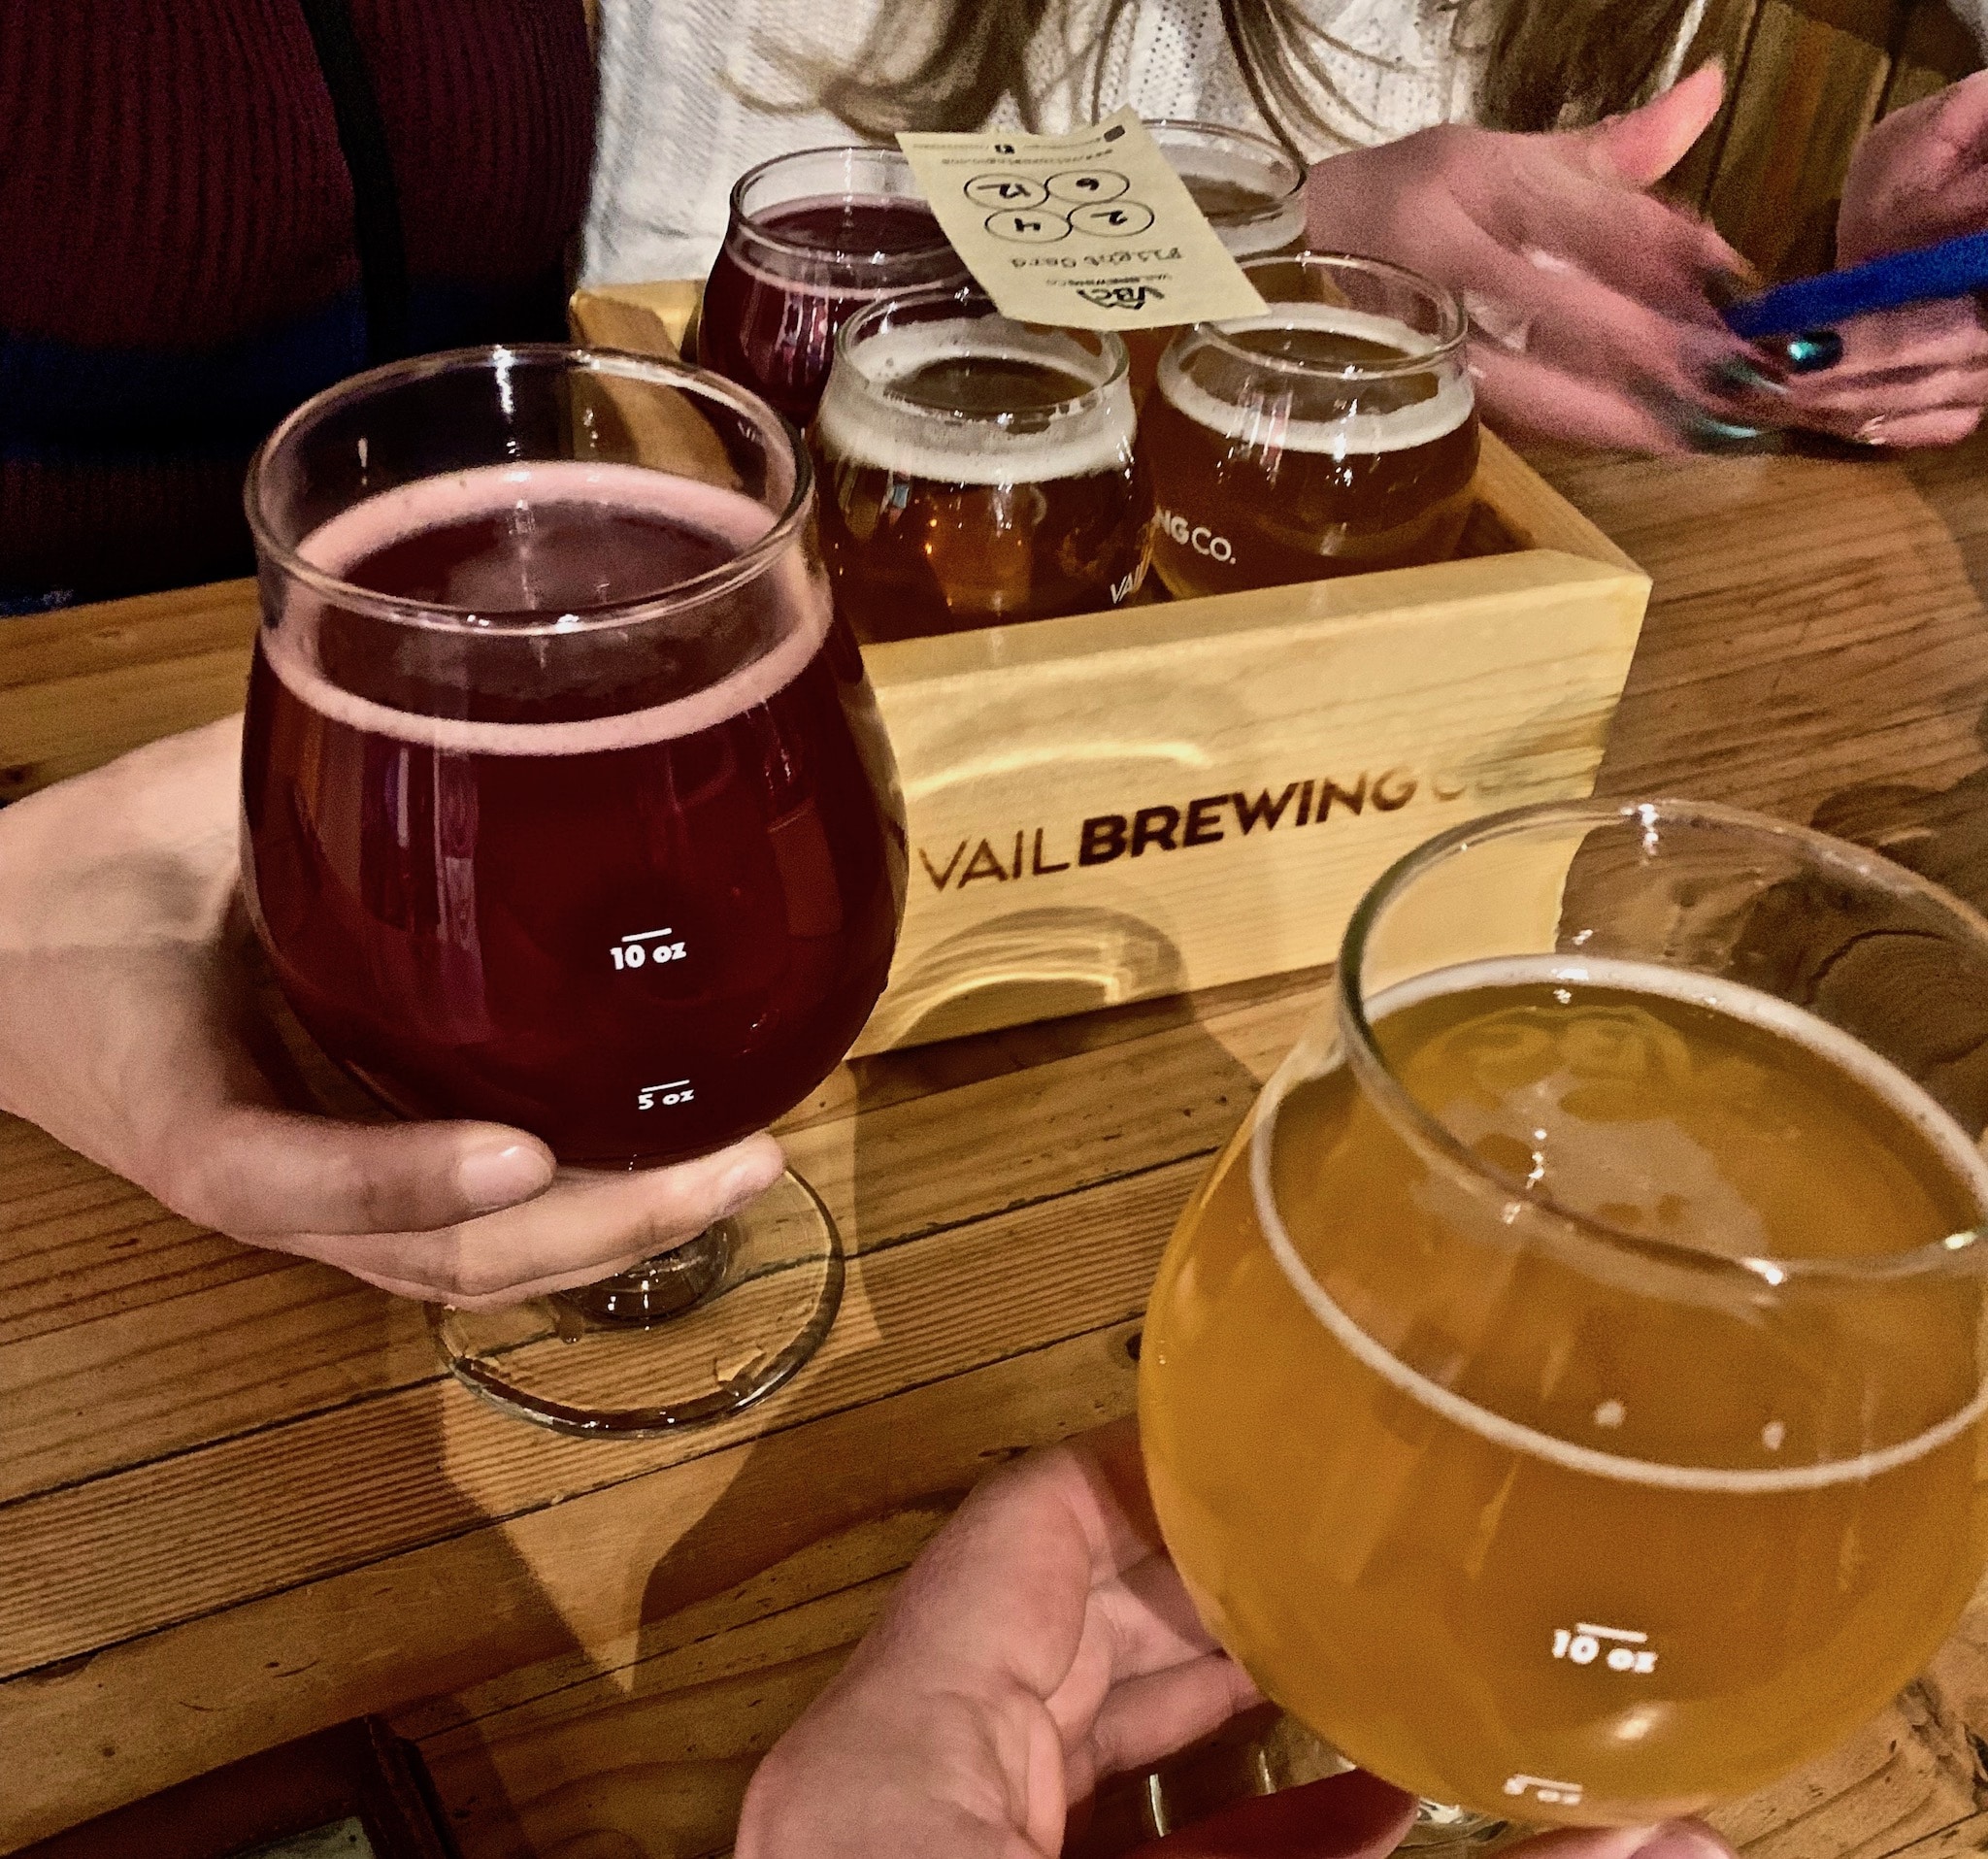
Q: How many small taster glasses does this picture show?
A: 4